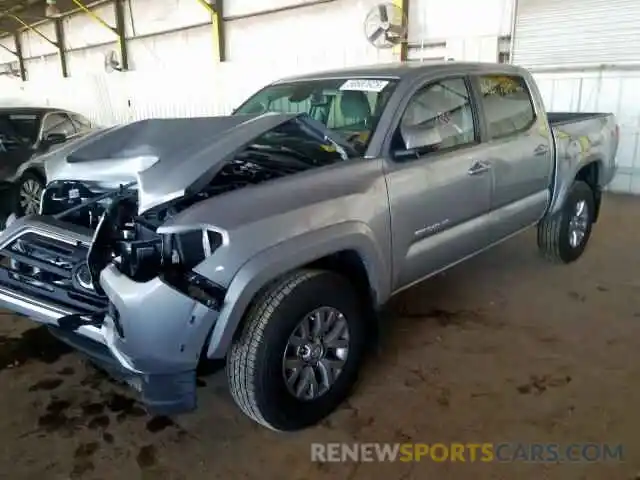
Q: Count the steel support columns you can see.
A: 5